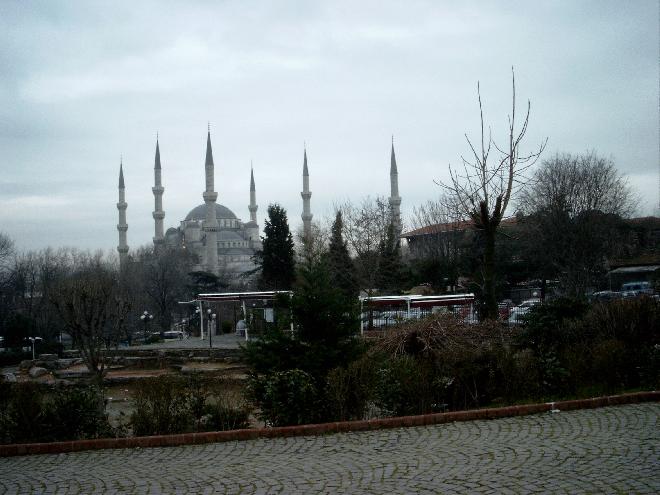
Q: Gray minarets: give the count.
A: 6